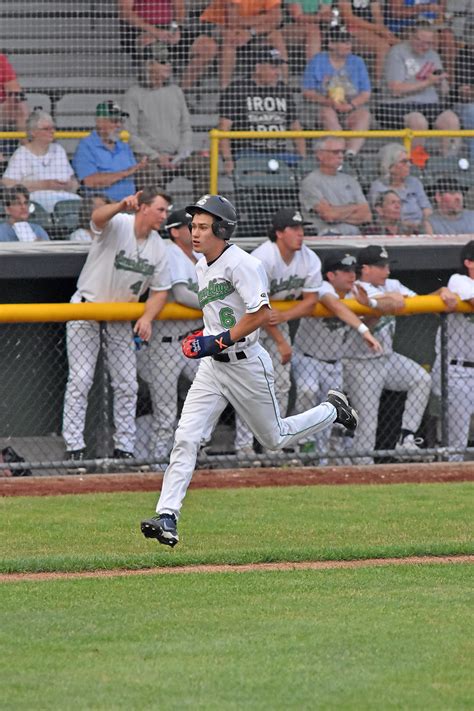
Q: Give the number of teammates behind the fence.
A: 6